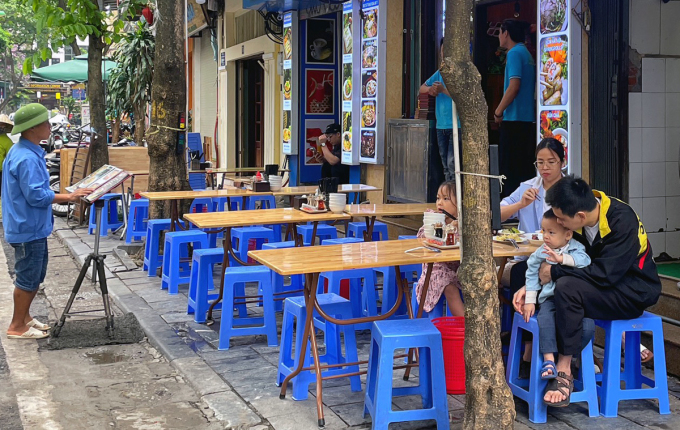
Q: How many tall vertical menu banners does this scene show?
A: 4